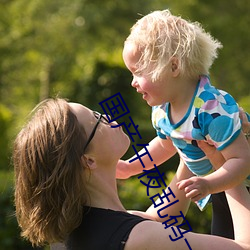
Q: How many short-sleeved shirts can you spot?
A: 1